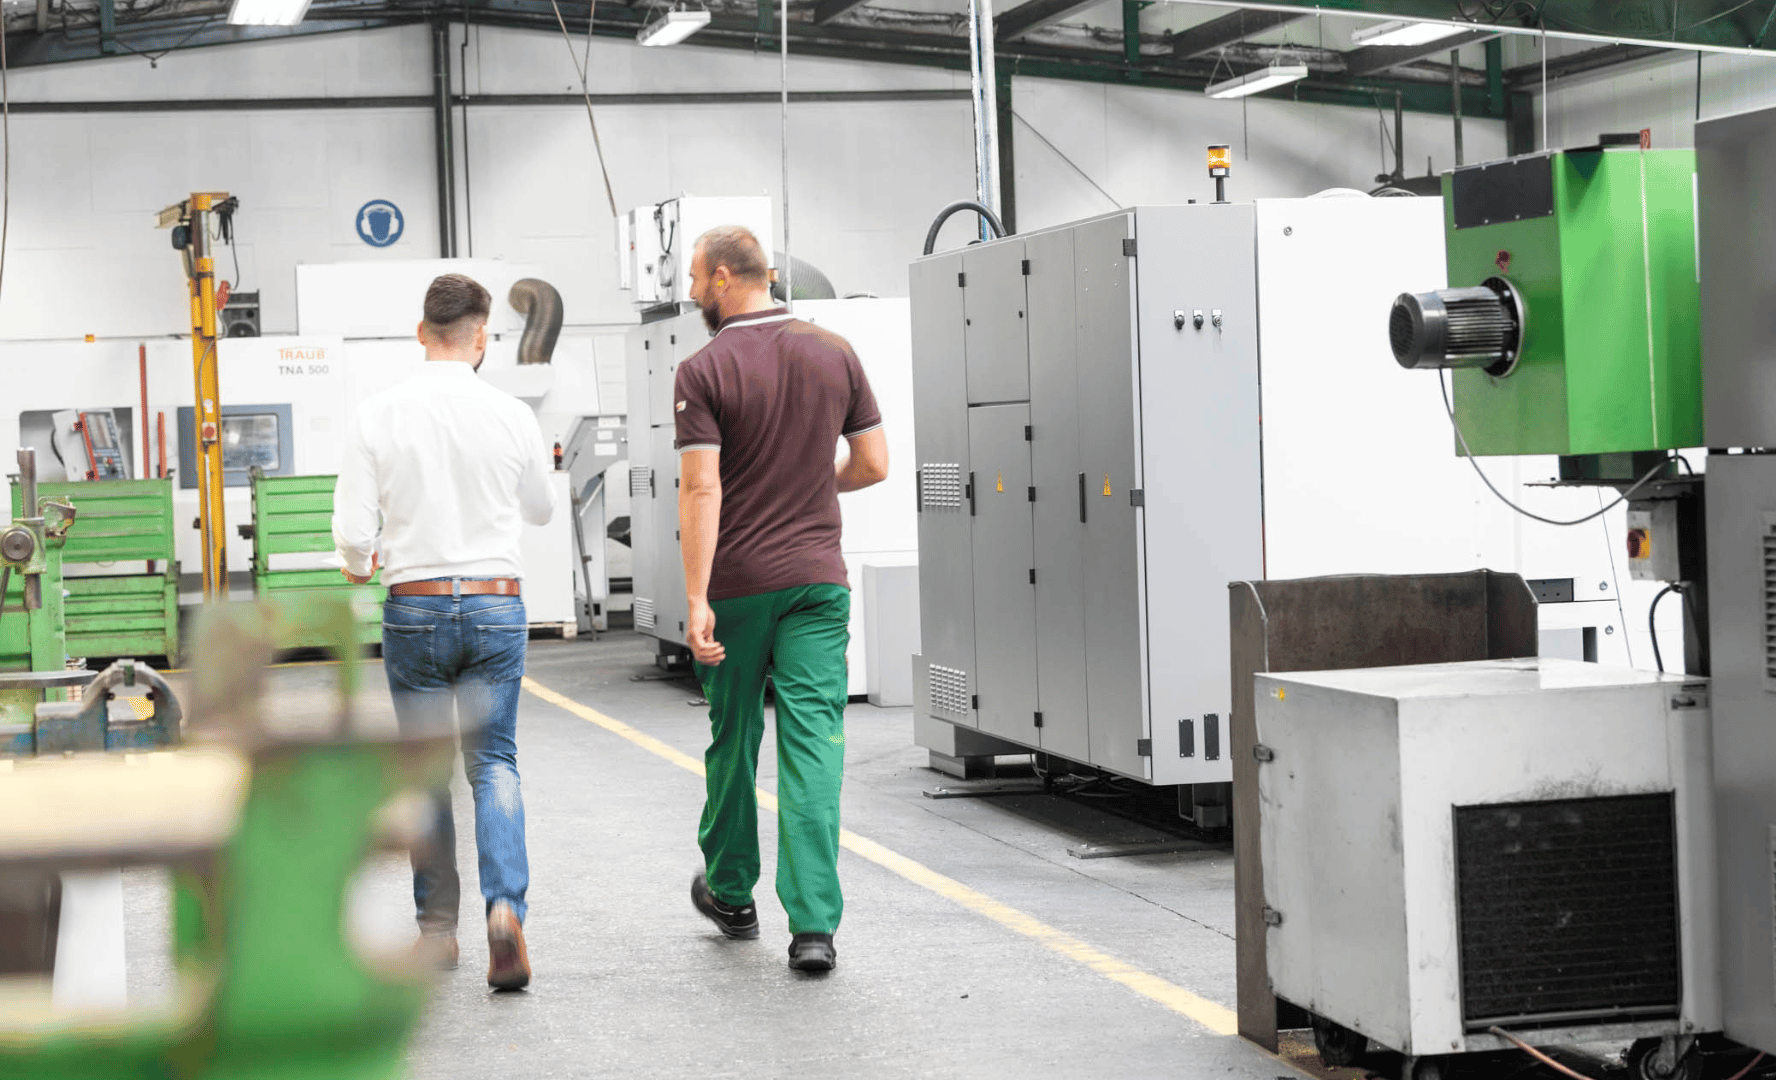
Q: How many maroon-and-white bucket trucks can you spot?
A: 0